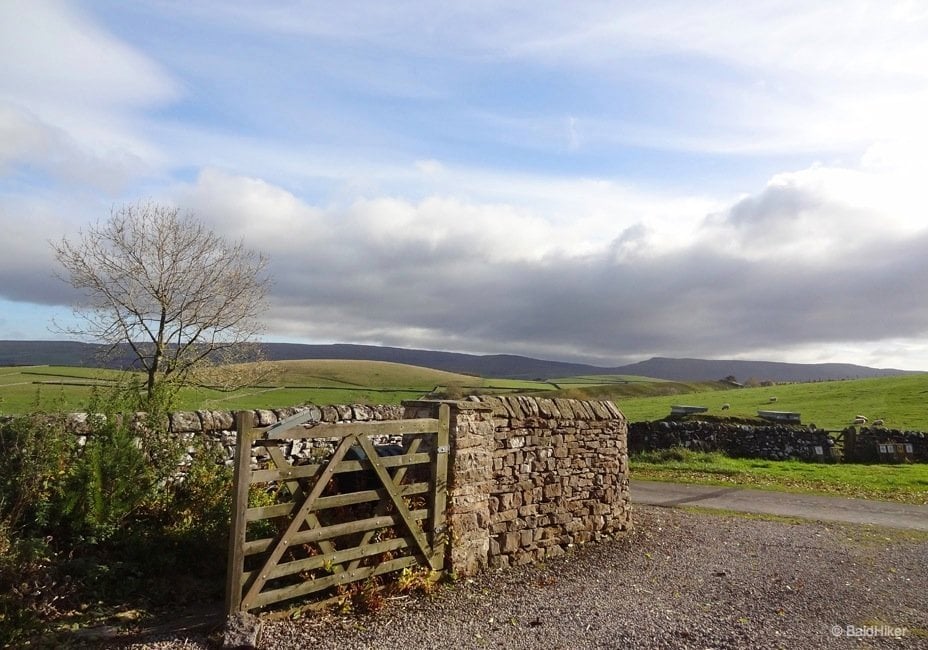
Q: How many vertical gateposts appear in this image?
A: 2